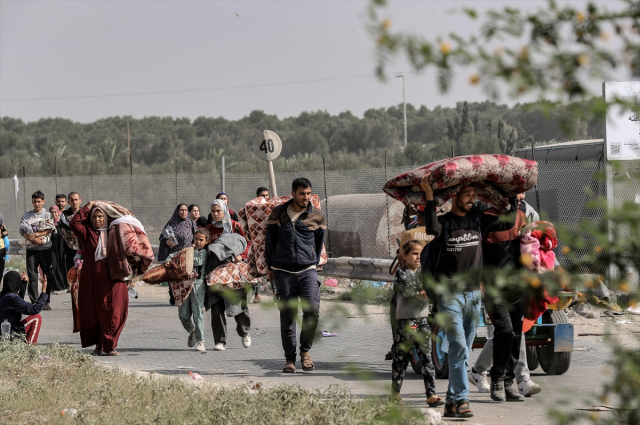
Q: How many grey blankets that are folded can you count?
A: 1